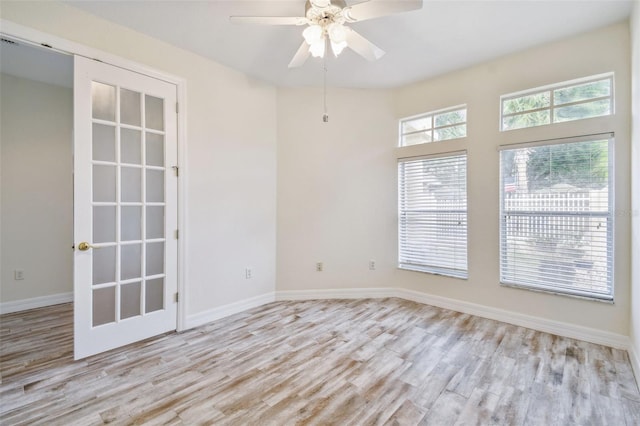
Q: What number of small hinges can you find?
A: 4